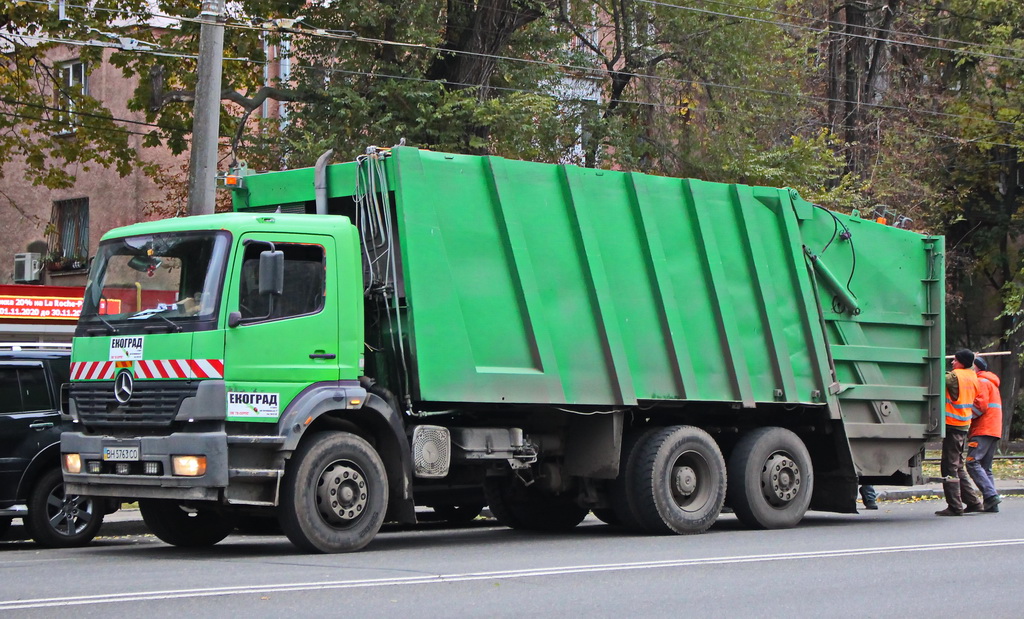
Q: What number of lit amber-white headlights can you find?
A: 2